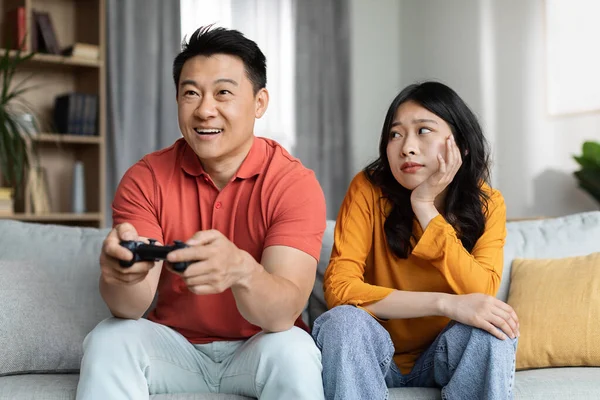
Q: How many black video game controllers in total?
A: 1